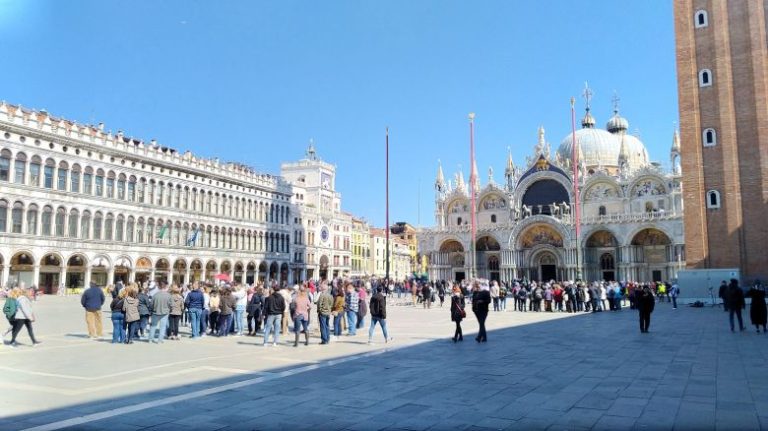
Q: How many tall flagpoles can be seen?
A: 3